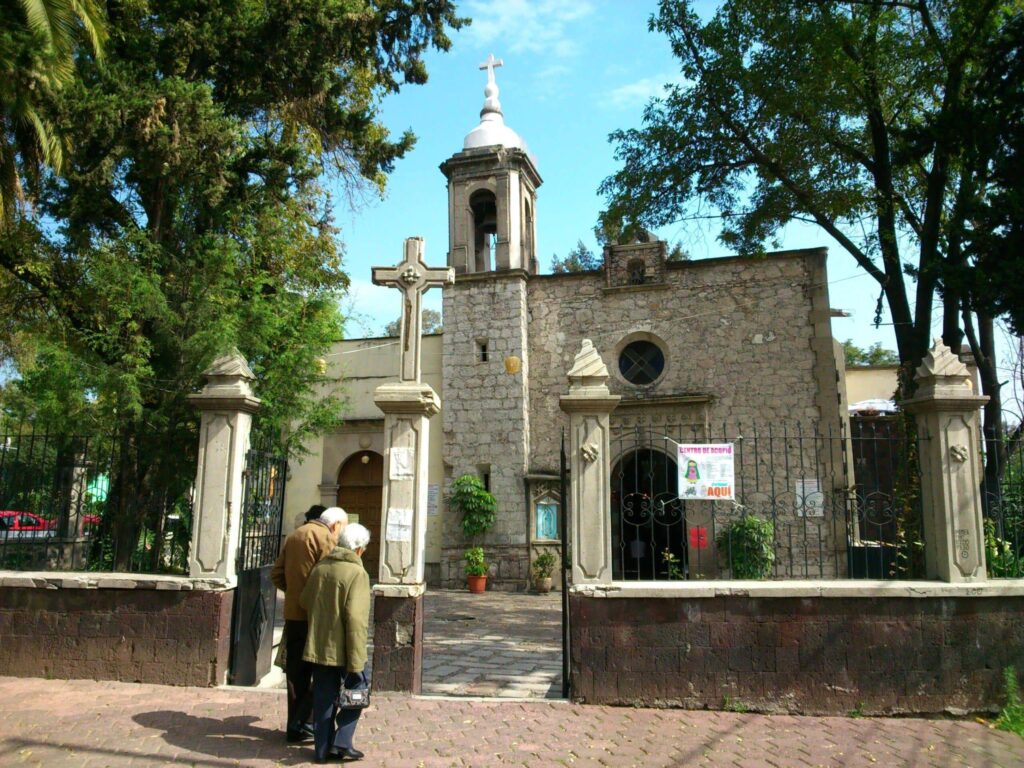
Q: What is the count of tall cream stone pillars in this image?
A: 4